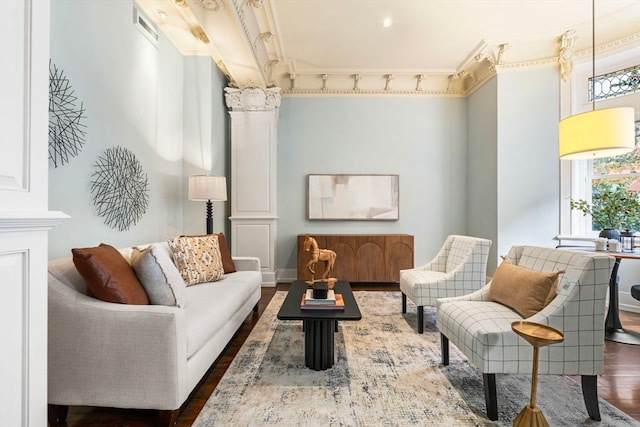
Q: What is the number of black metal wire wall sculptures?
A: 2